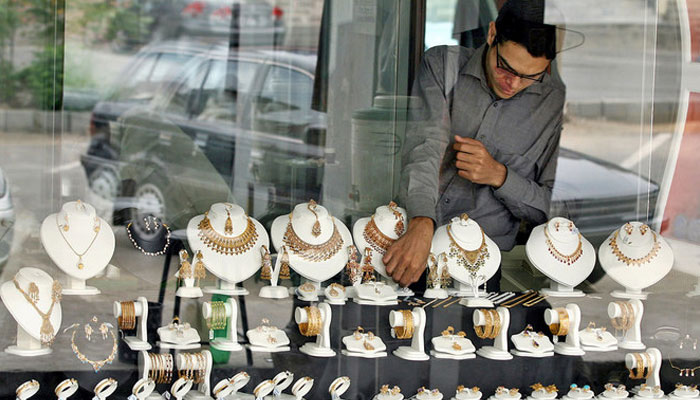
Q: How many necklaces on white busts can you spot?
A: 8